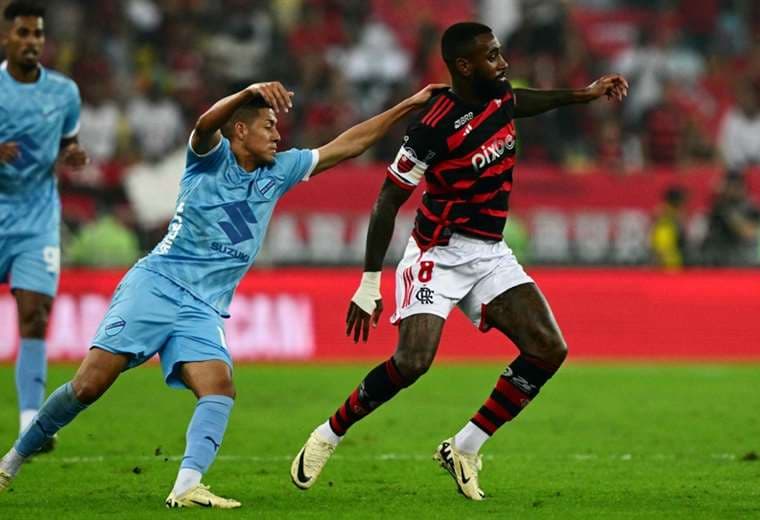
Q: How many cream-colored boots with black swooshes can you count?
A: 3